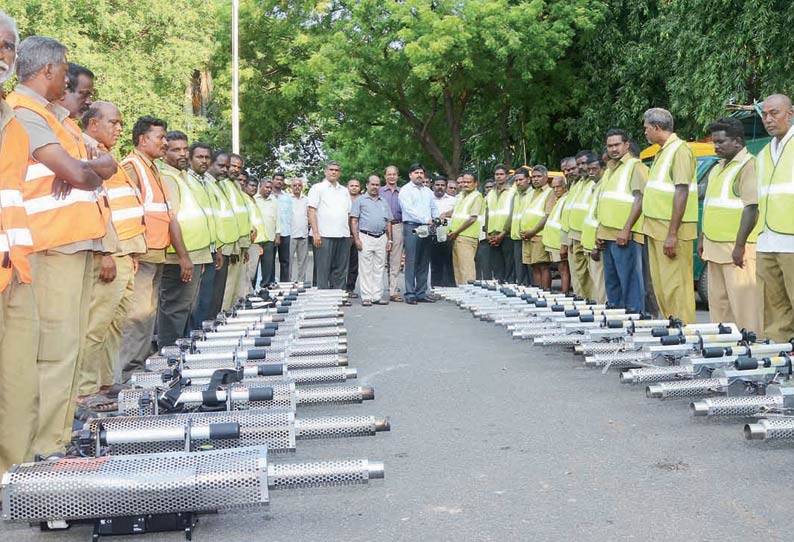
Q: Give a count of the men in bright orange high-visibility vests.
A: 5